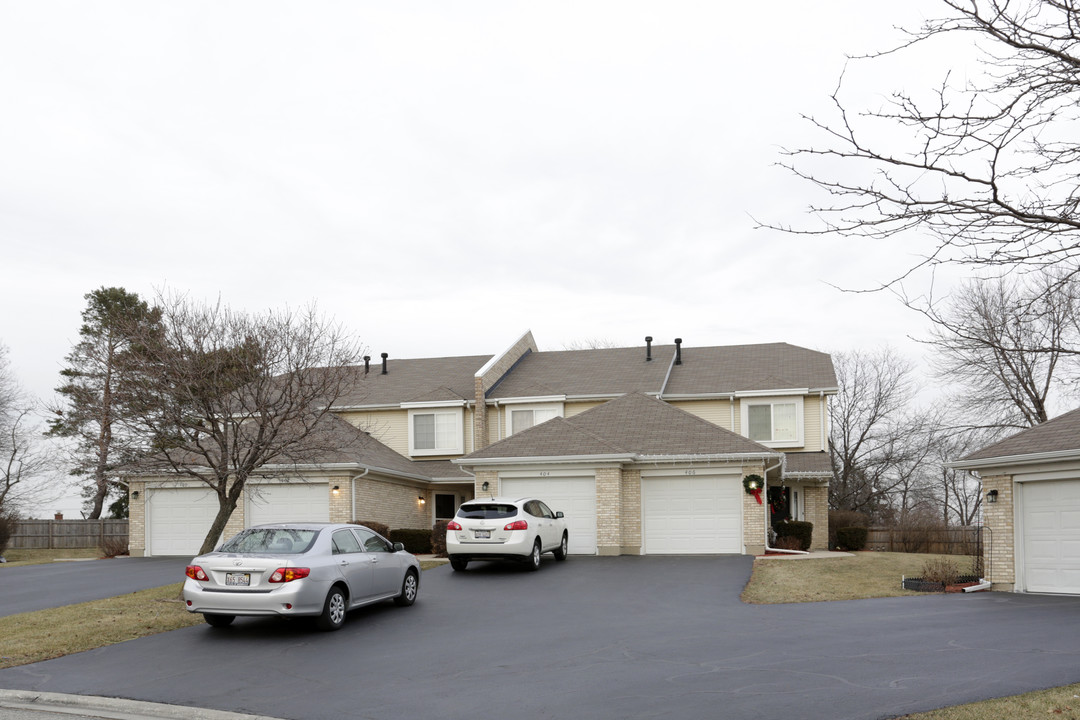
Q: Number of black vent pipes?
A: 4